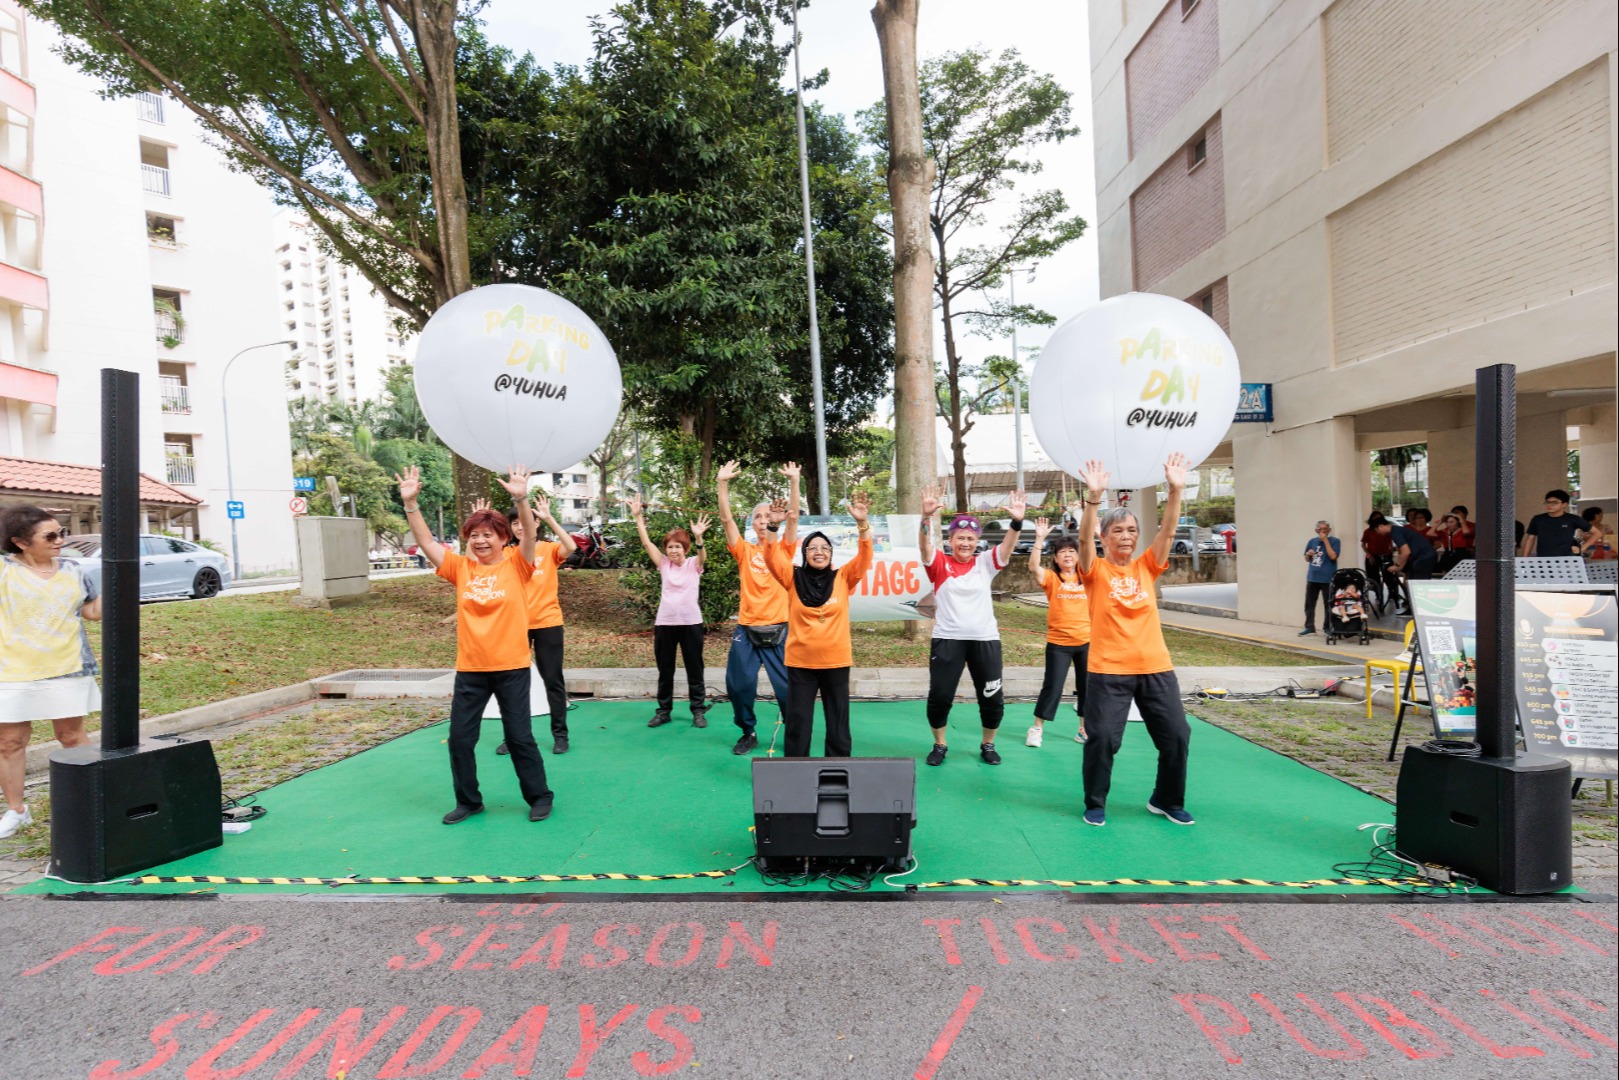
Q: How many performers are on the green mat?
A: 8